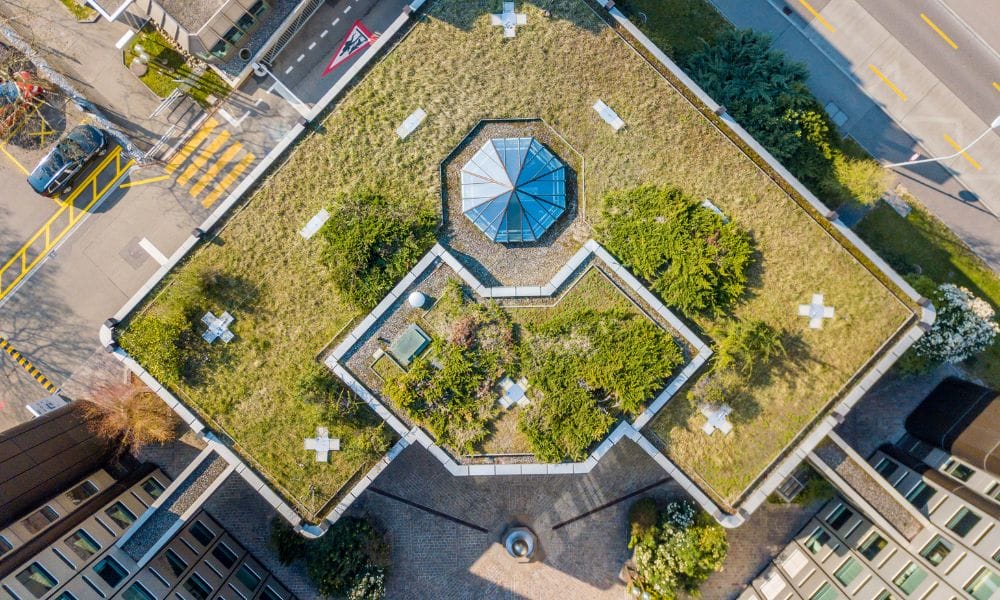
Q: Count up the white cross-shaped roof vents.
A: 6